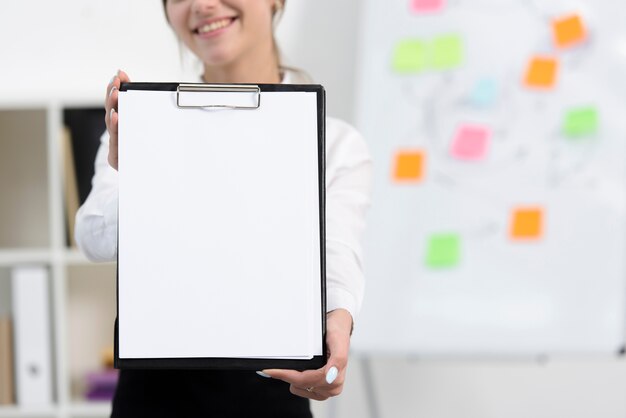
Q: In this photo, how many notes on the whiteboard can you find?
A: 11